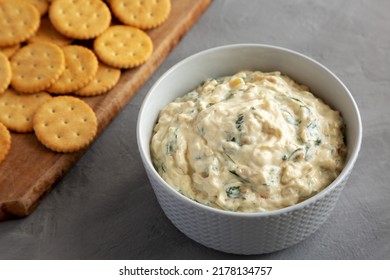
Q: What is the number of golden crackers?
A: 14